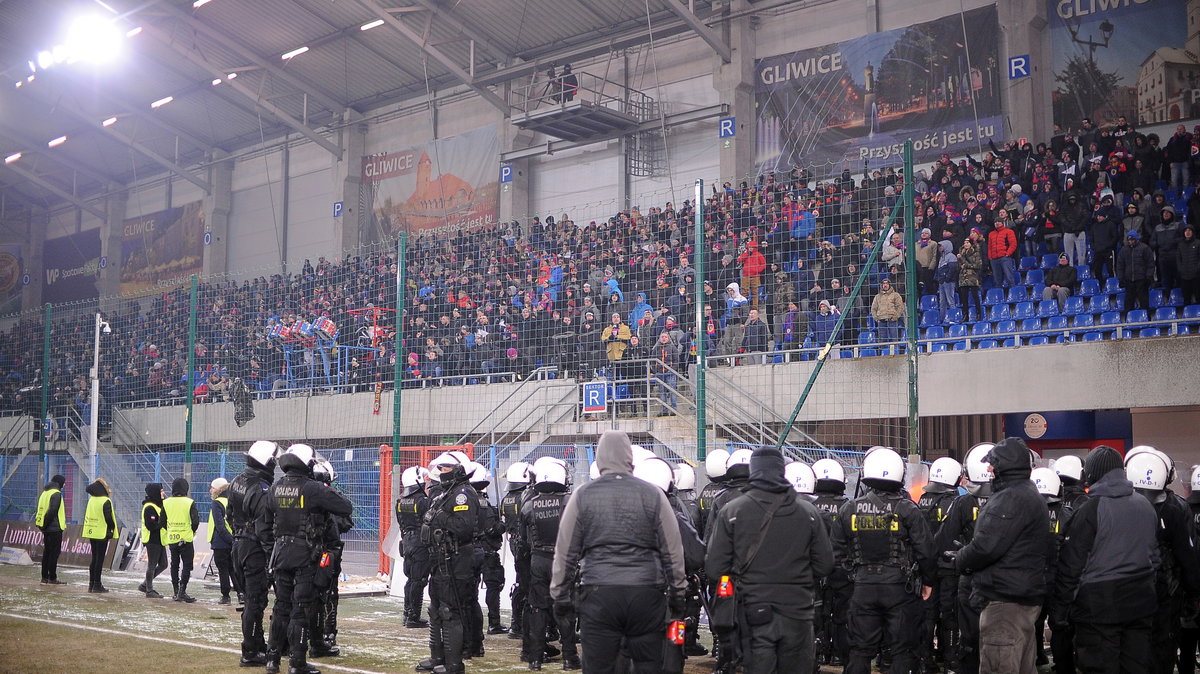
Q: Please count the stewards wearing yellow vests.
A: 5